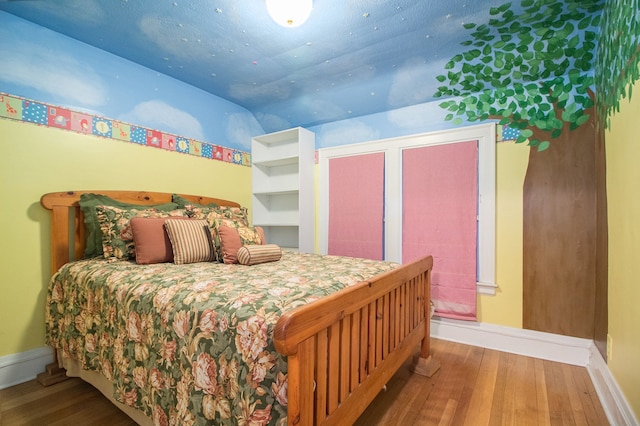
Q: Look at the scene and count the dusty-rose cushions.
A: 2